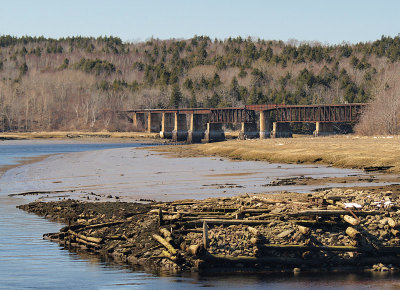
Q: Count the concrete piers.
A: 10